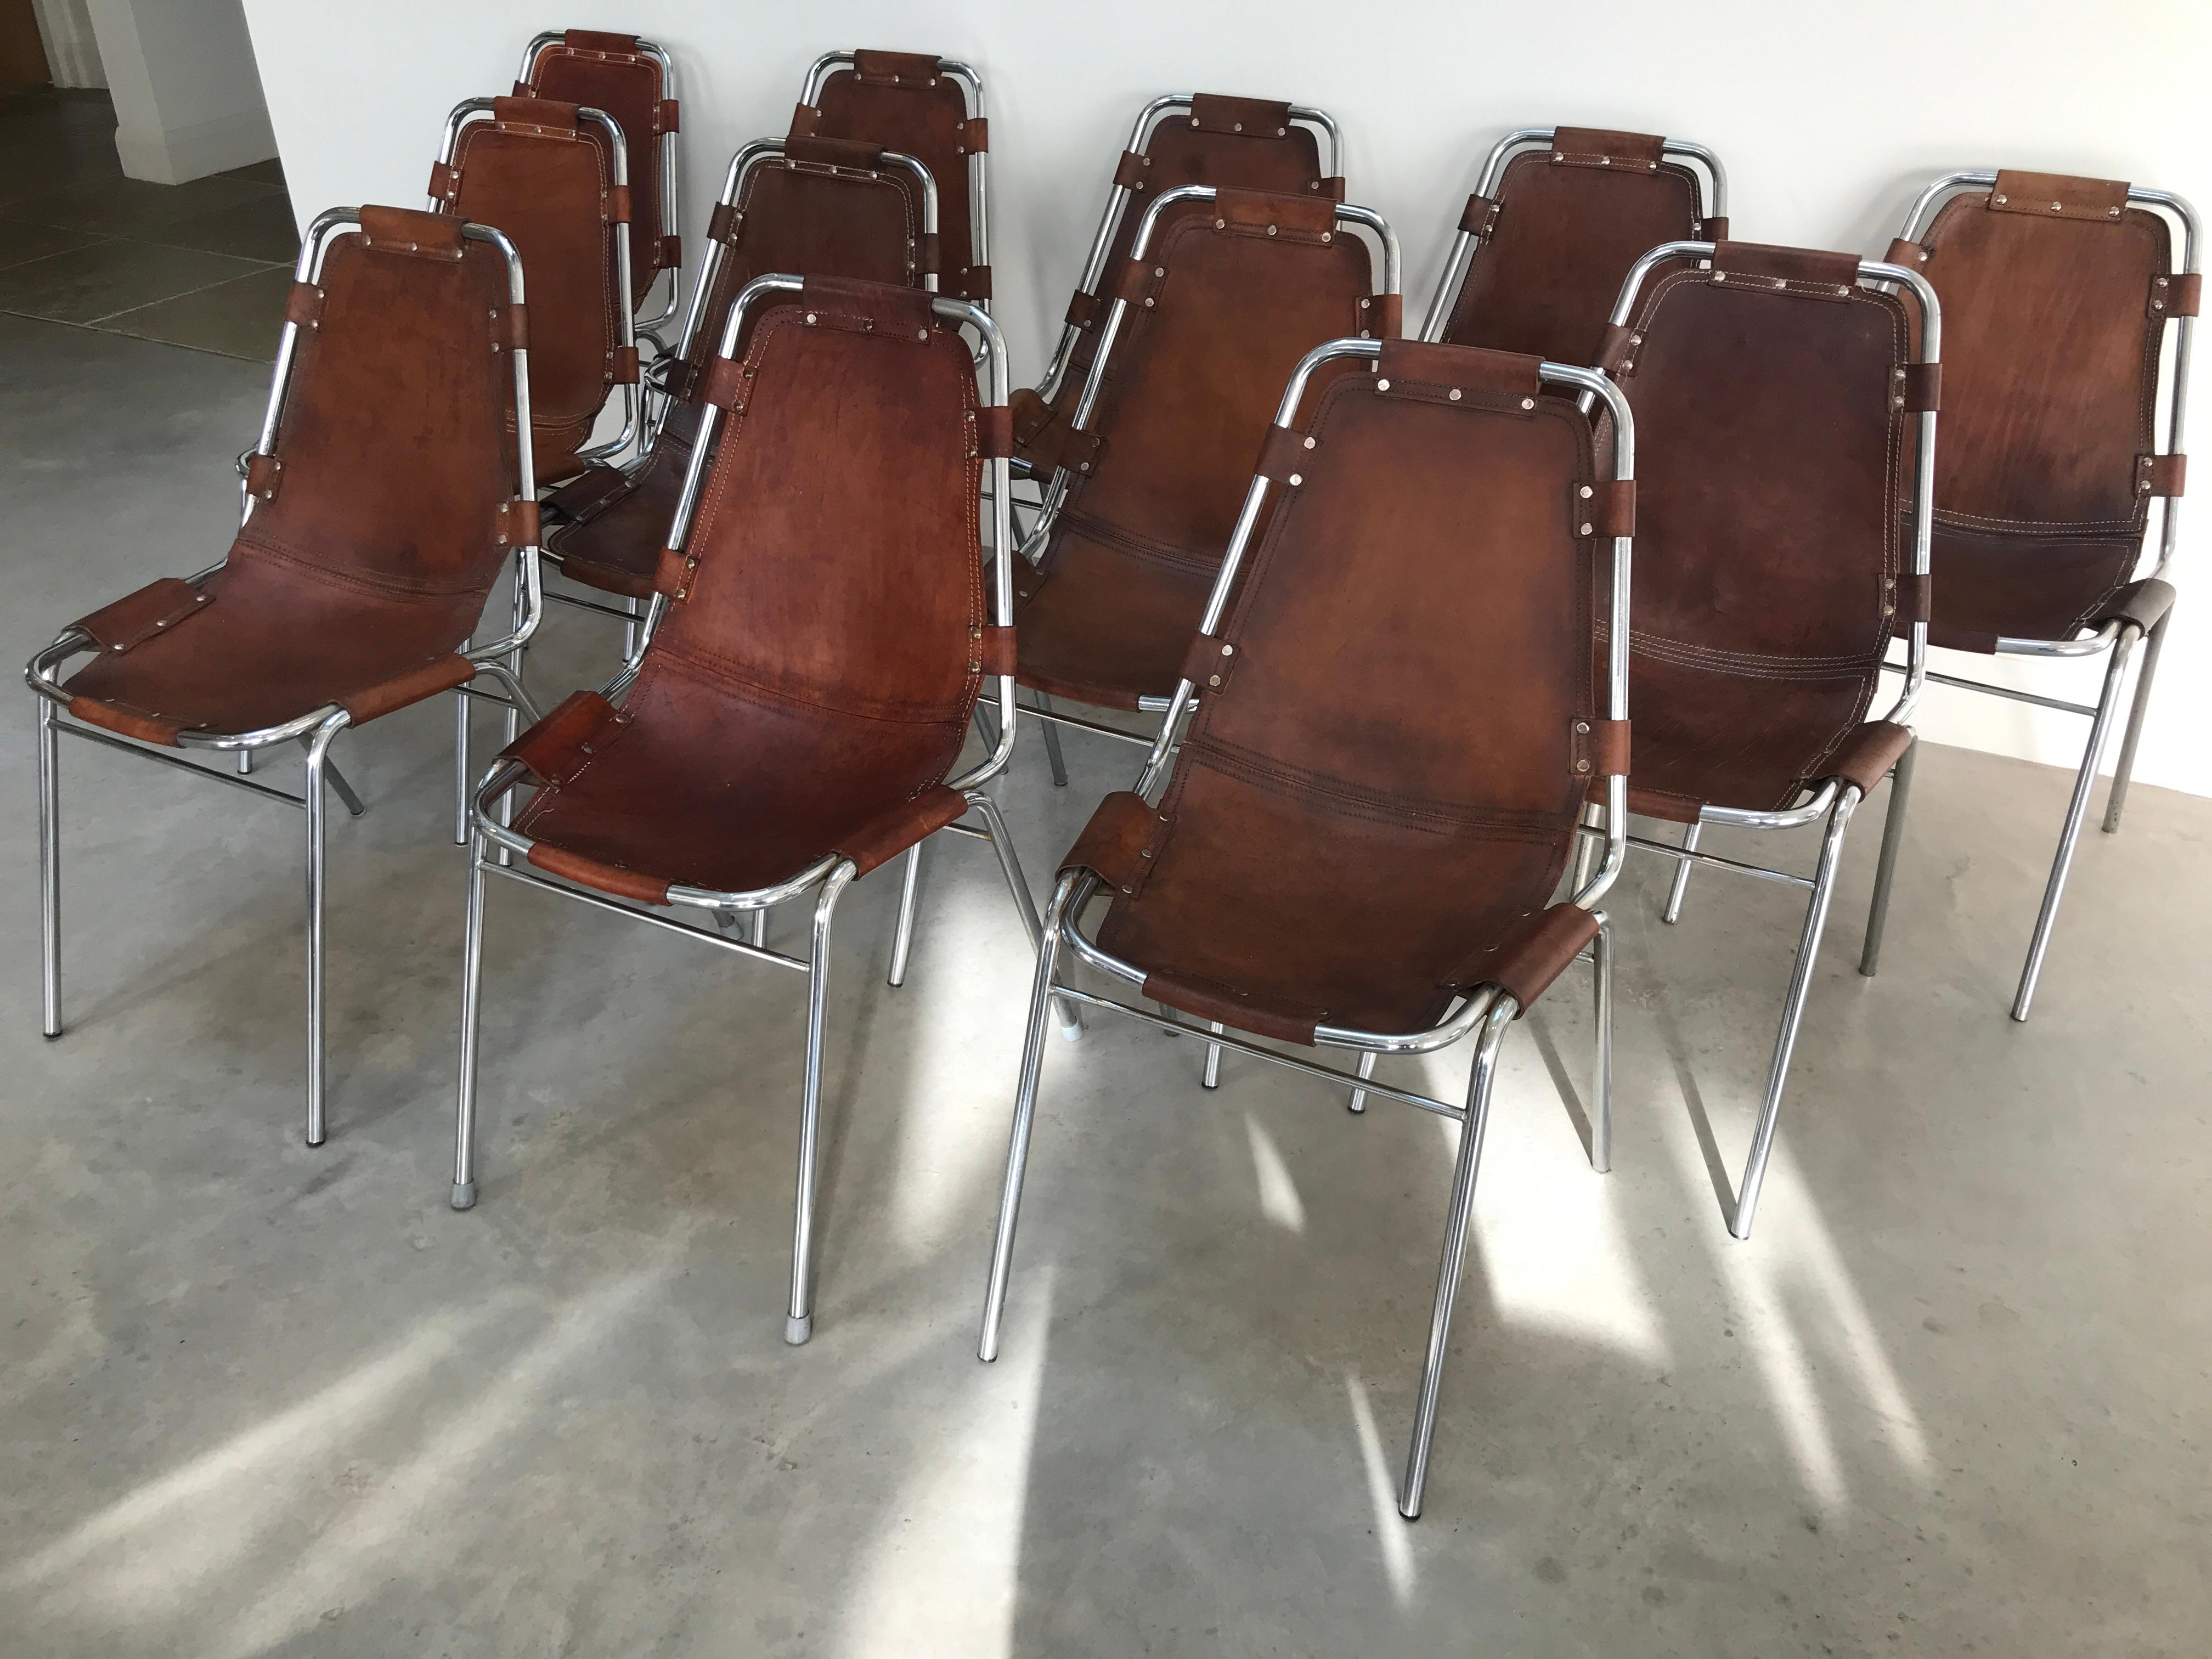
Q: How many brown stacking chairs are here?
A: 12